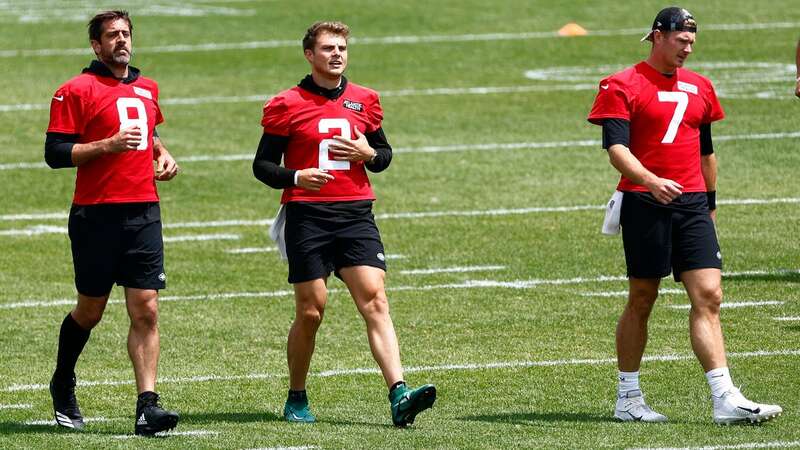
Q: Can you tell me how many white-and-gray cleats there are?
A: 2